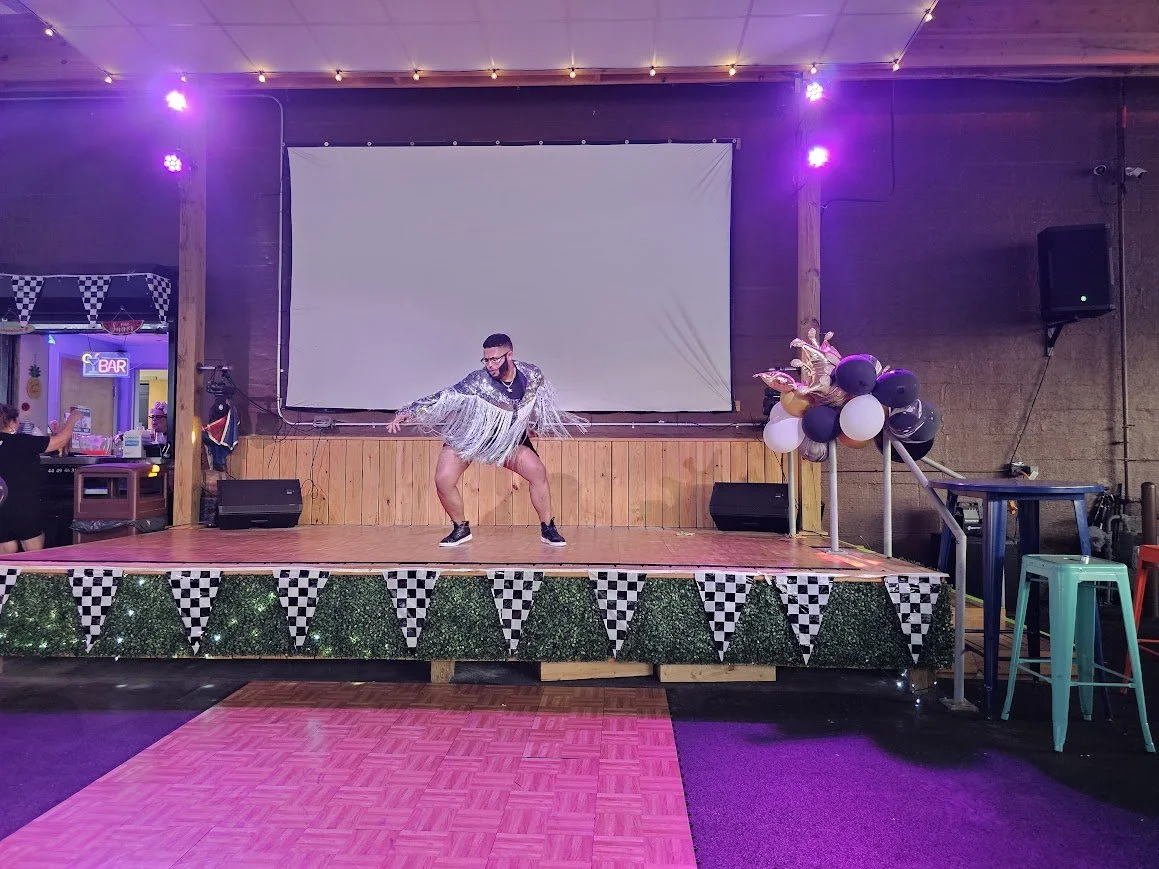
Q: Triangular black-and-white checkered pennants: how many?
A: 13